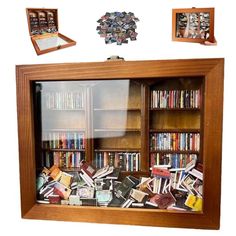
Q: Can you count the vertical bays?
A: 3